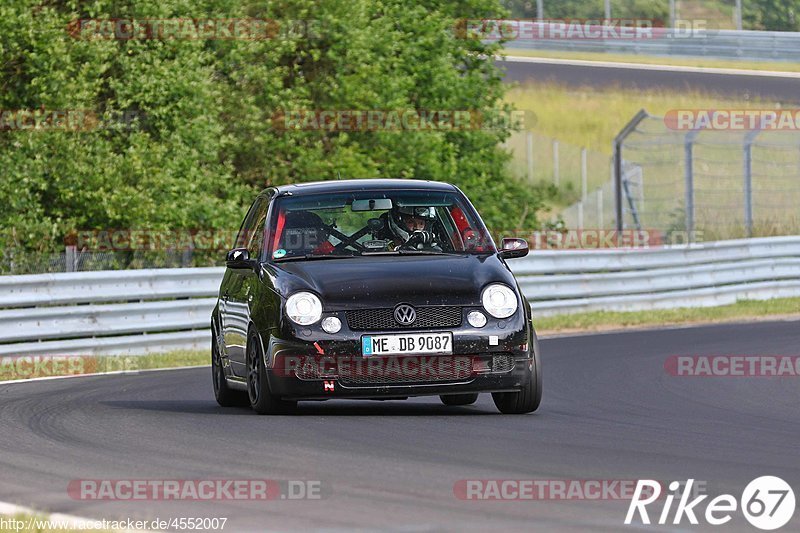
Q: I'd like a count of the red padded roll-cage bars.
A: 2